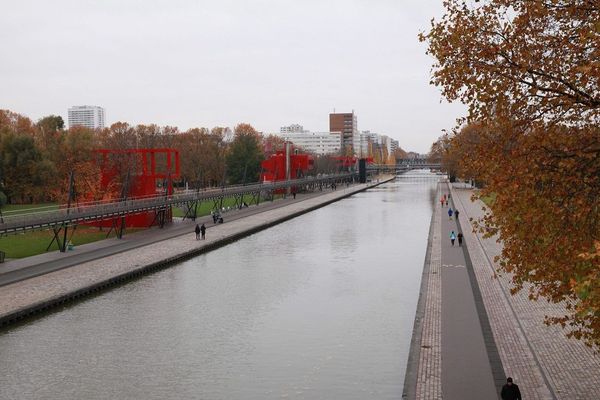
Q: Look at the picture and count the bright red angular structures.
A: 3